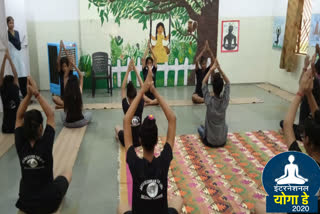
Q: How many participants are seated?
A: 11